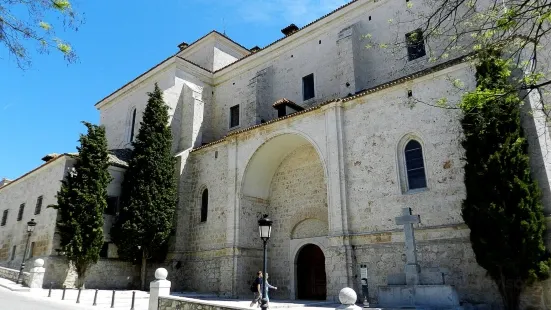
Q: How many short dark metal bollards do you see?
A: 6